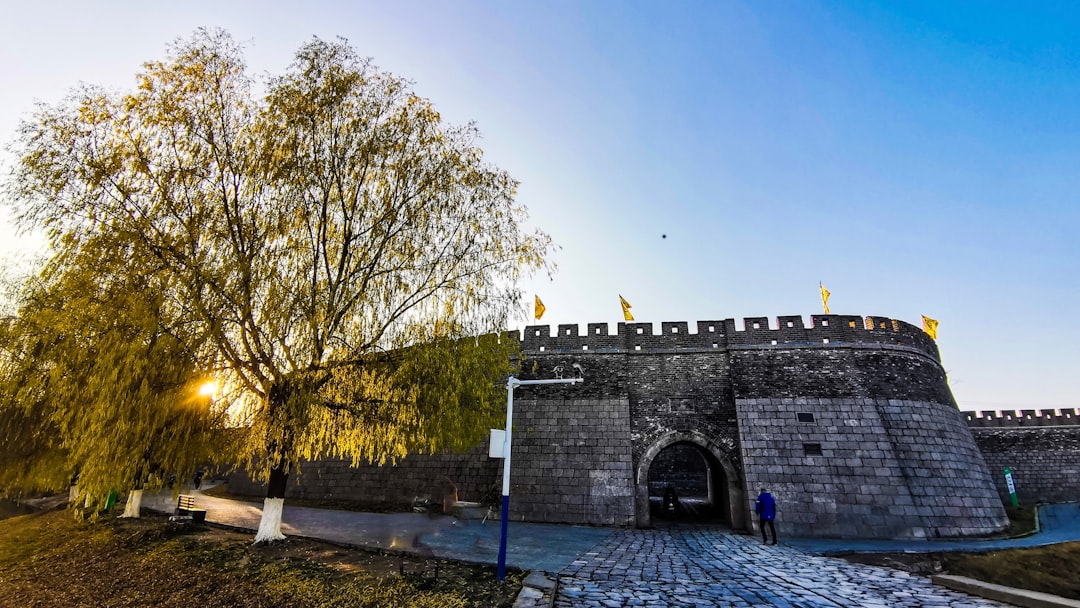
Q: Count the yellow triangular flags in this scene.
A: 4